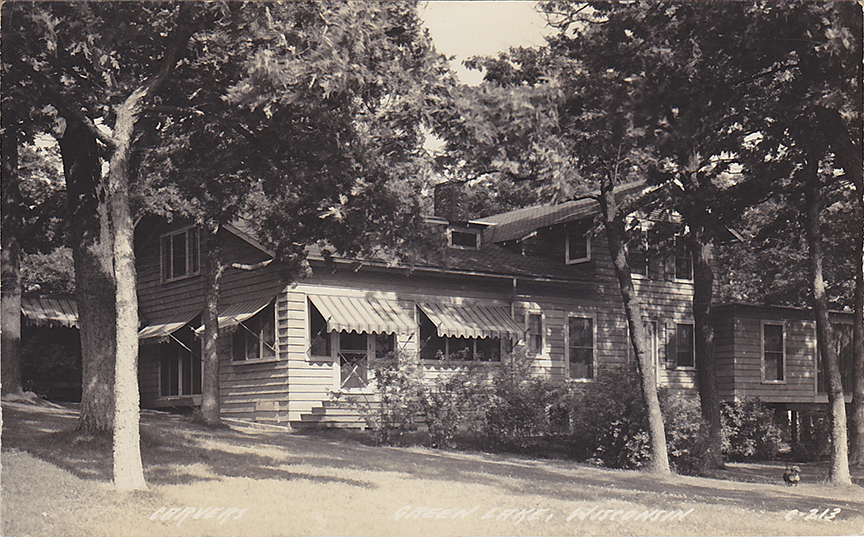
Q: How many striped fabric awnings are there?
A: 5